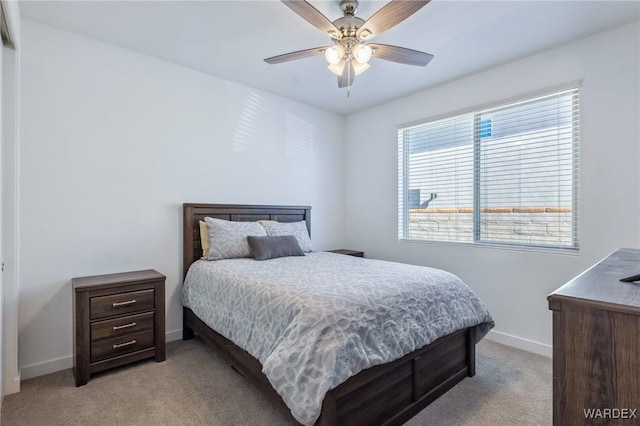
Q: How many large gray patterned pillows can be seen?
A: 2